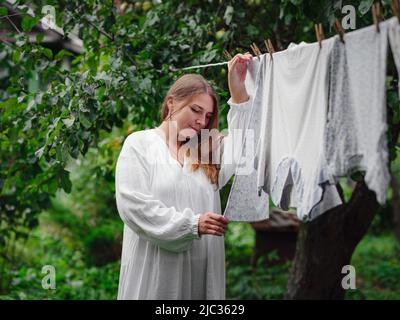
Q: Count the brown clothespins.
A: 7